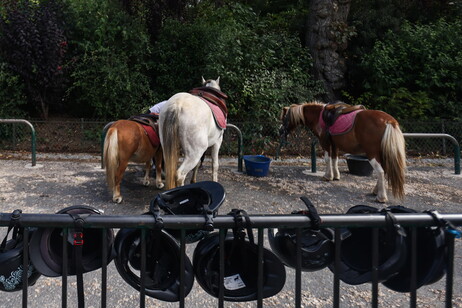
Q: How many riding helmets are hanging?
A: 8